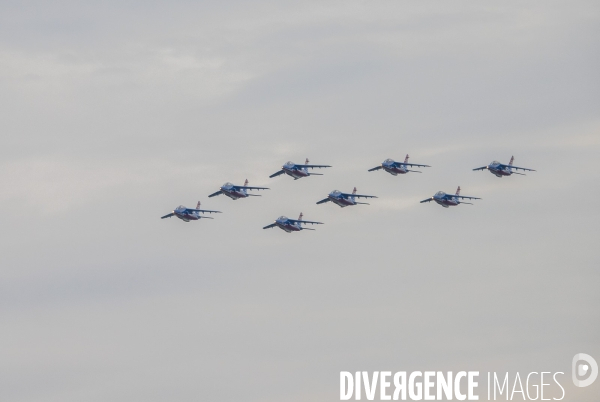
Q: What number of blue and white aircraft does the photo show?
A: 8